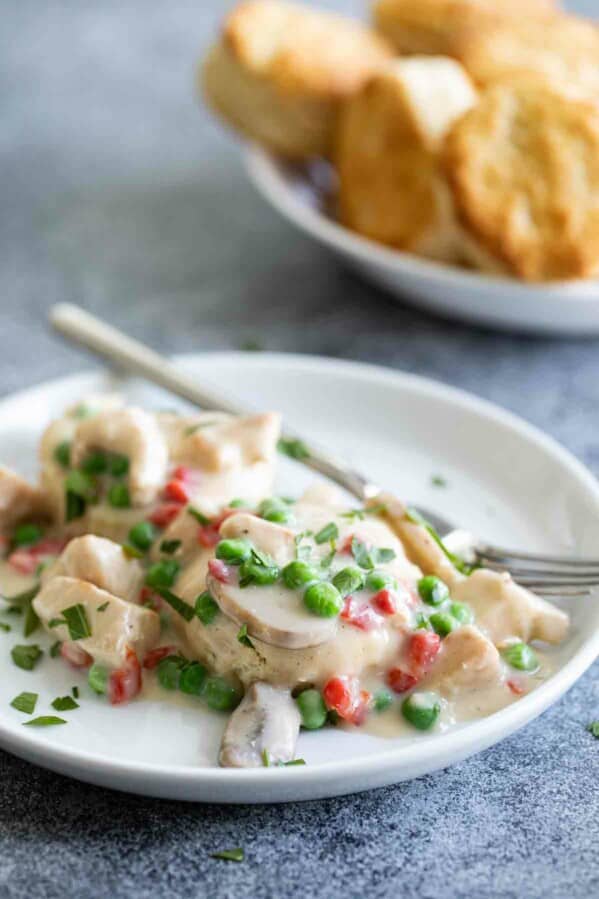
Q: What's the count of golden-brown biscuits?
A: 5